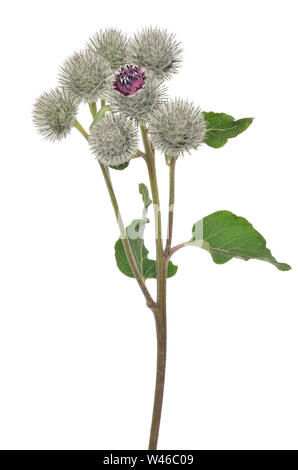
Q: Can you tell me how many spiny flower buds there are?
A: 7